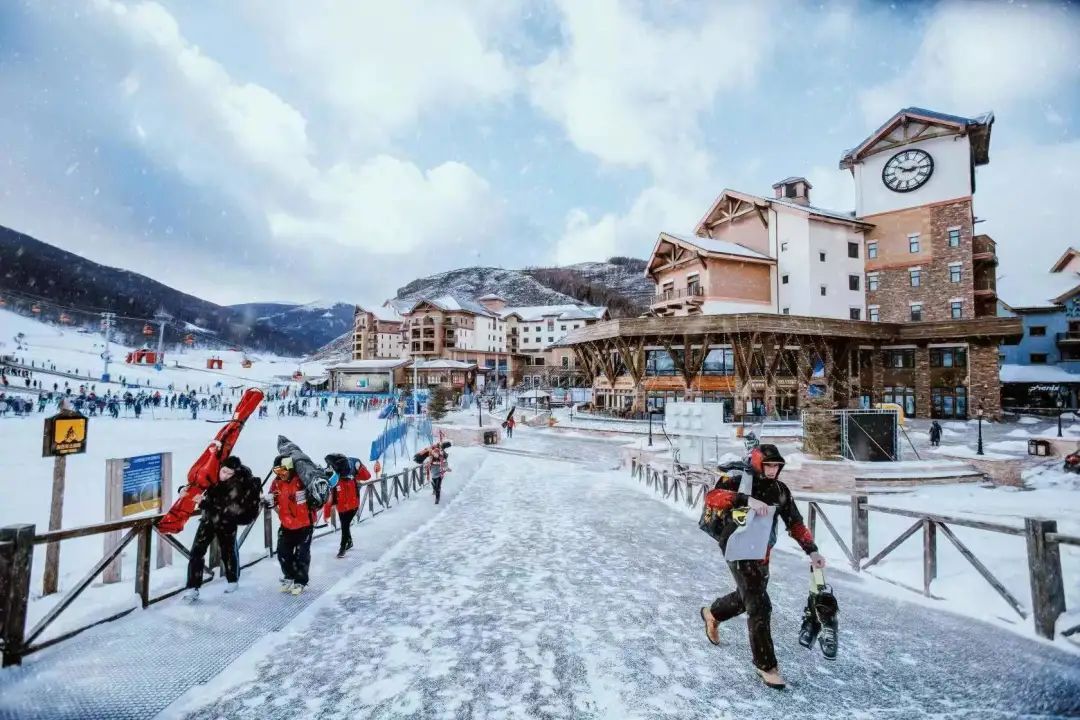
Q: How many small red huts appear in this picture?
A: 2